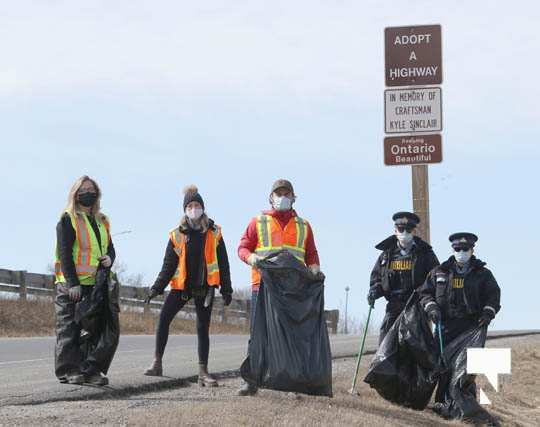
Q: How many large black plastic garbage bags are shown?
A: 4